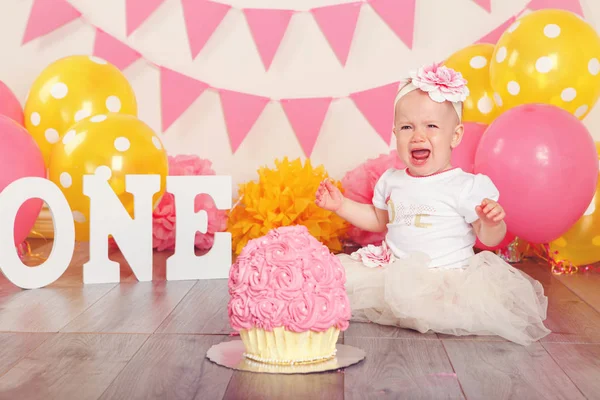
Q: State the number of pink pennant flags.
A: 14